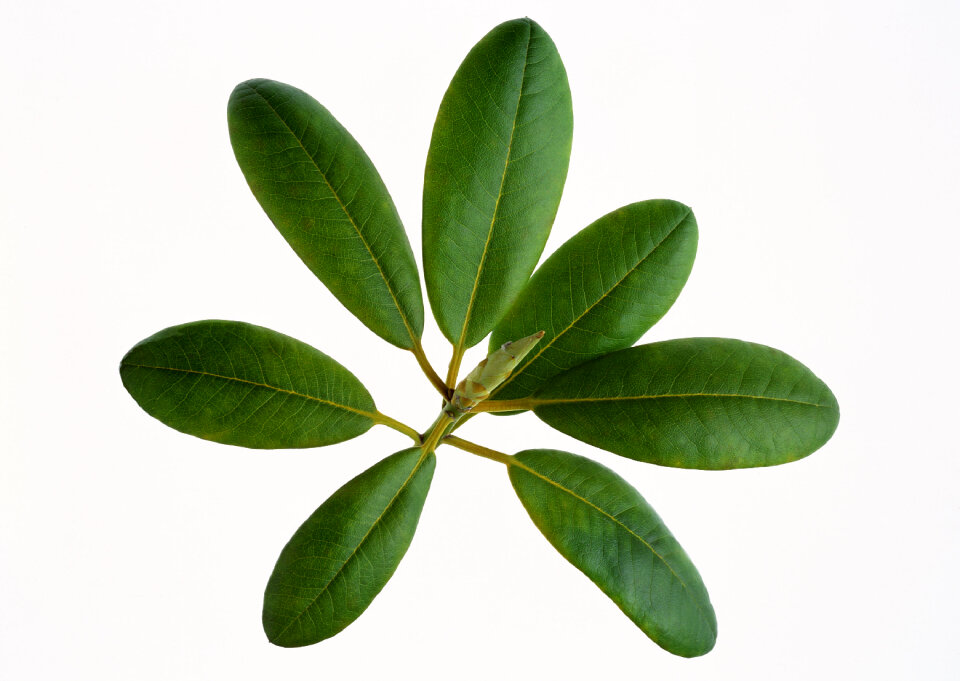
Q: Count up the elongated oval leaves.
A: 7